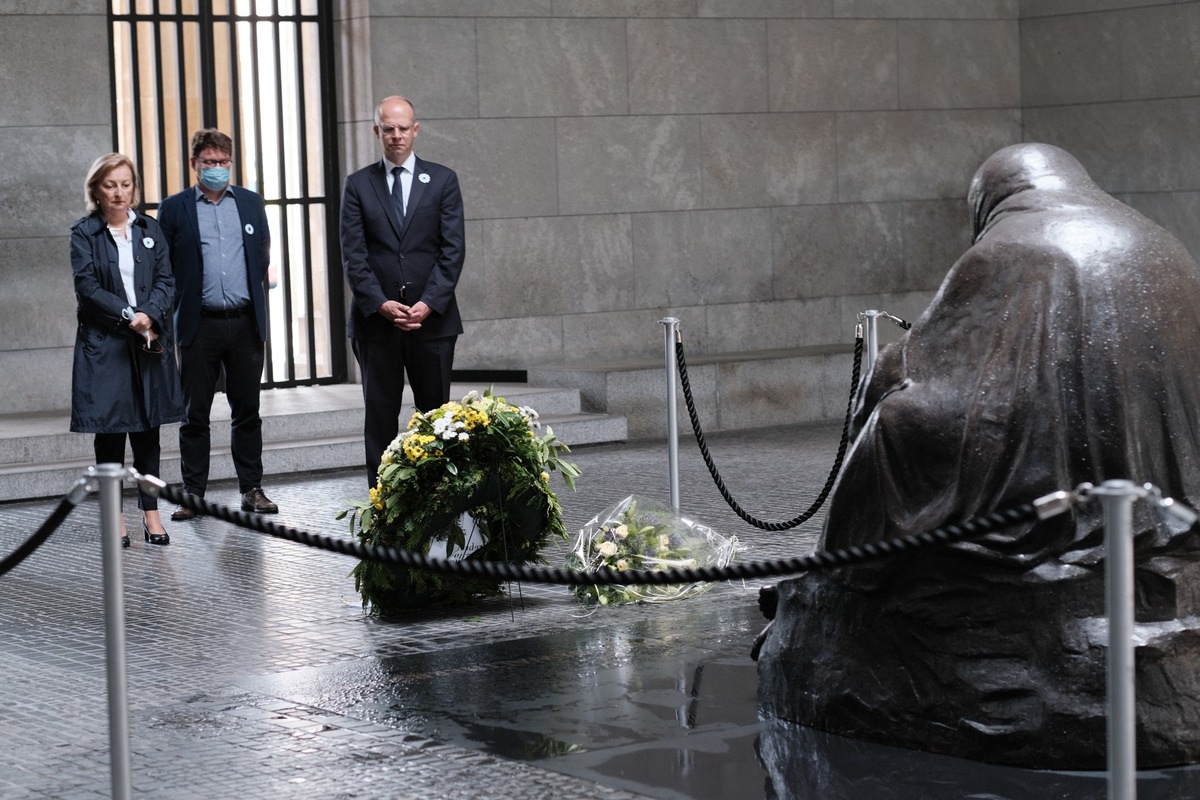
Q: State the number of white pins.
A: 3